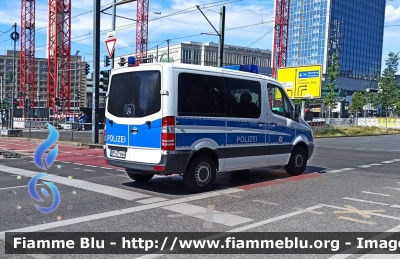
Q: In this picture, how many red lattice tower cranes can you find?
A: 4